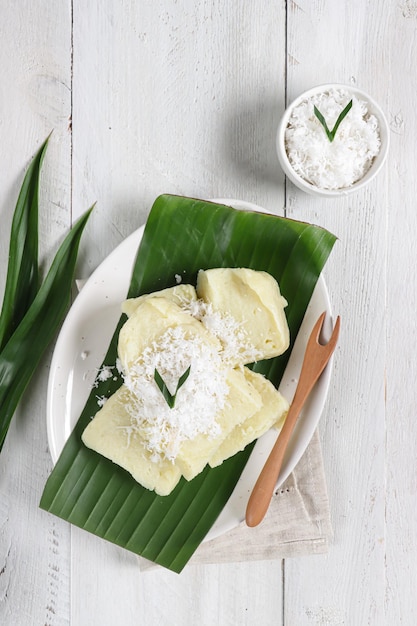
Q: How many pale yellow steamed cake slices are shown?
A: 6